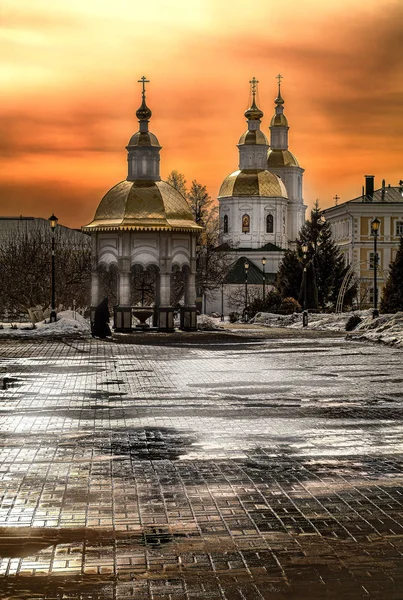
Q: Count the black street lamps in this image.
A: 5